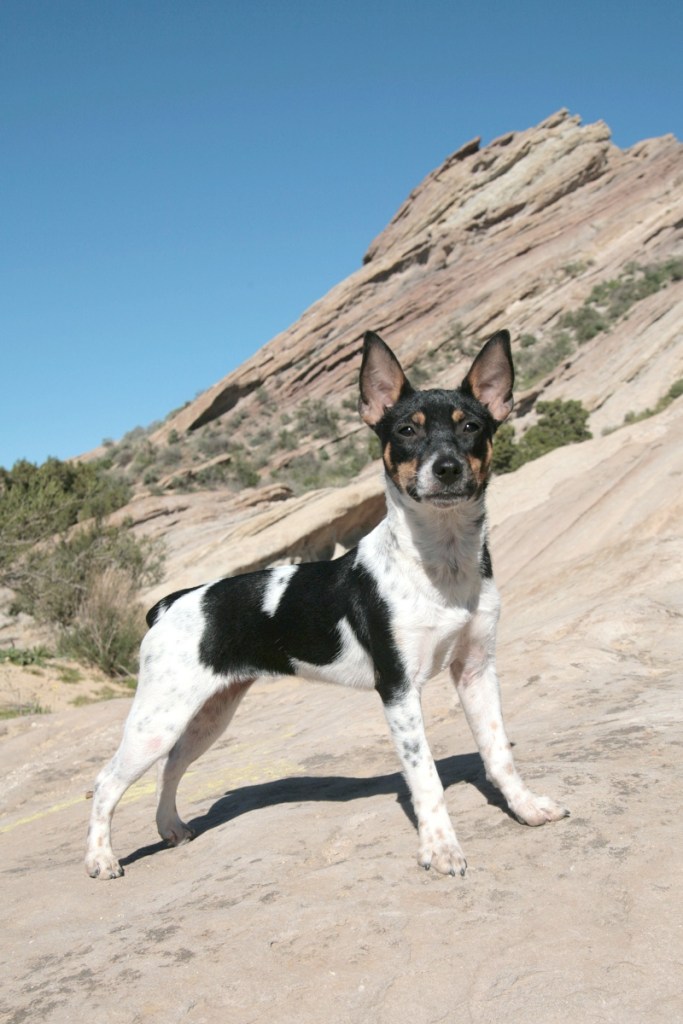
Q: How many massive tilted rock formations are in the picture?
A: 1